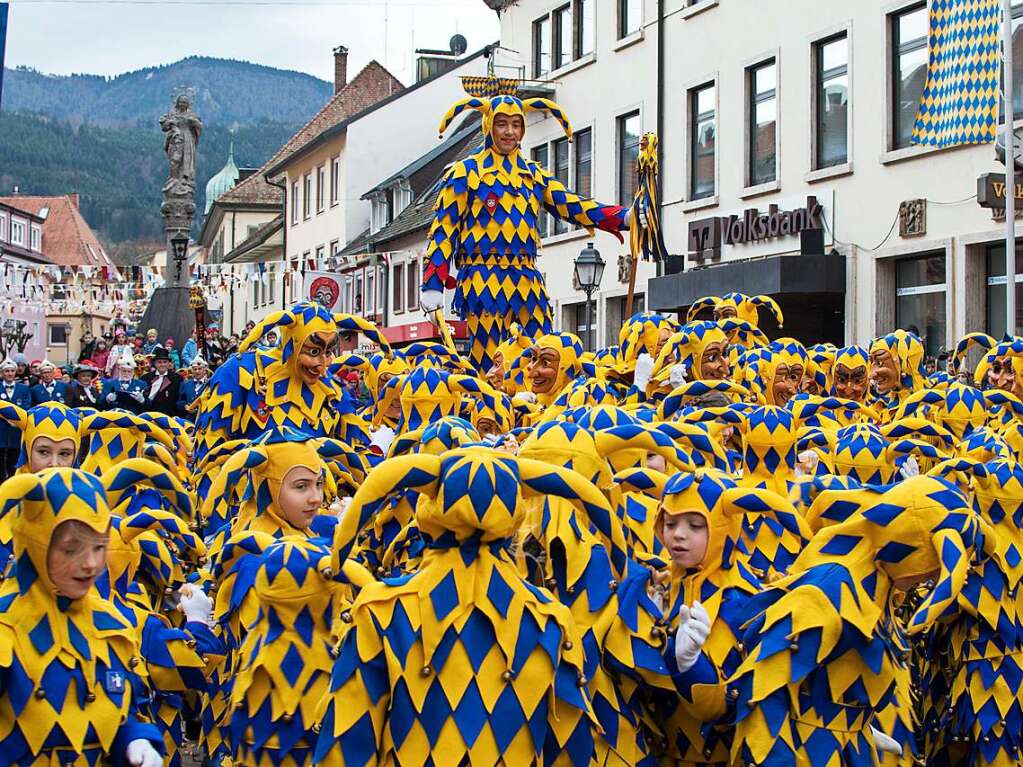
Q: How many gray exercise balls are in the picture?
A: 0